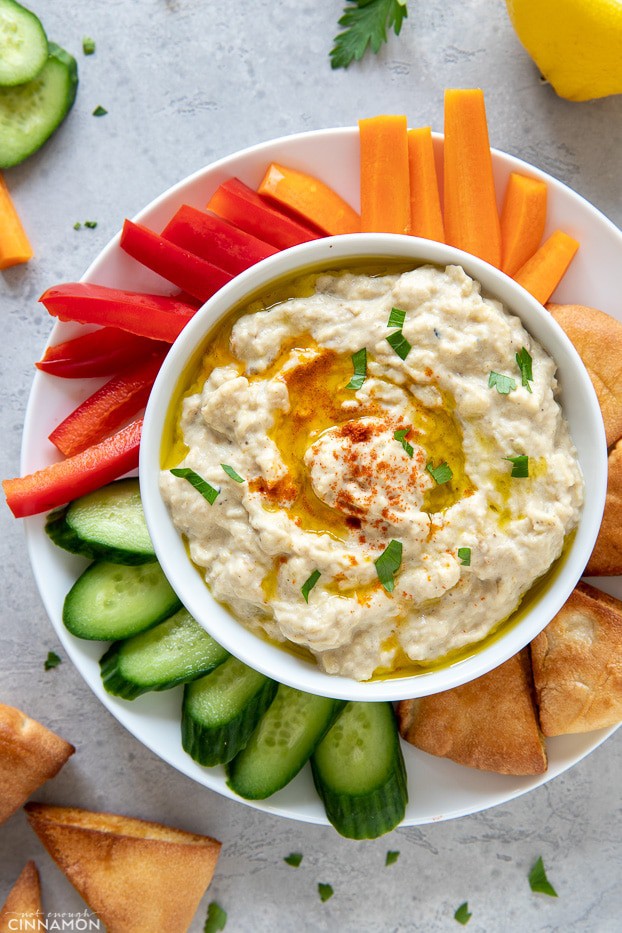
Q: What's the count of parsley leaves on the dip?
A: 13